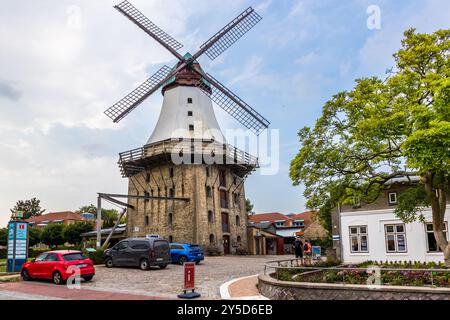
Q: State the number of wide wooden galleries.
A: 1